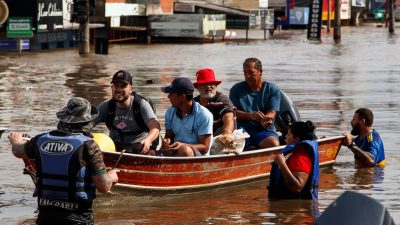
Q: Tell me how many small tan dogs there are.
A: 1